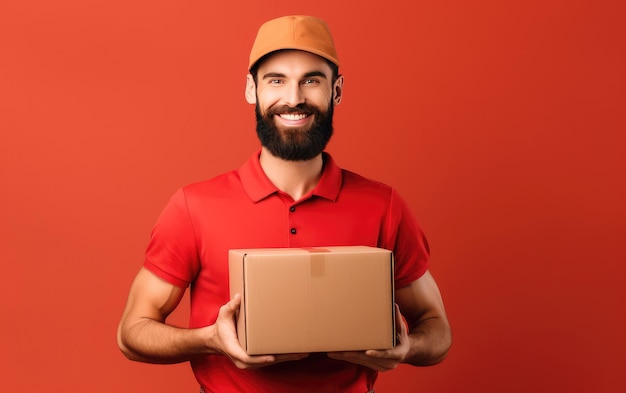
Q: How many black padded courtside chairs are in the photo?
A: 0